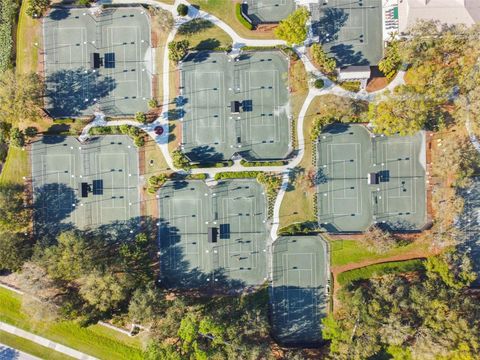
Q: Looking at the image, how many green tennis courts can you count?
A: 13